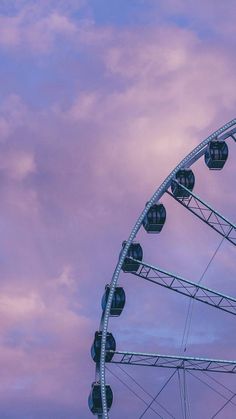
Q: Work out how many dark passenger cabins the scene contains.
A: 7